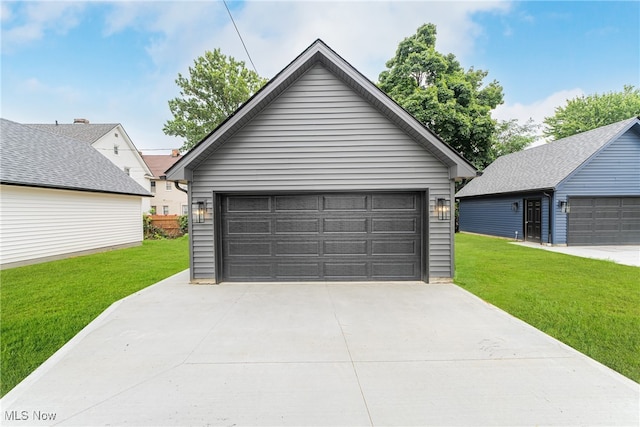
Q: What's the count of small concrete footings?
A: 2